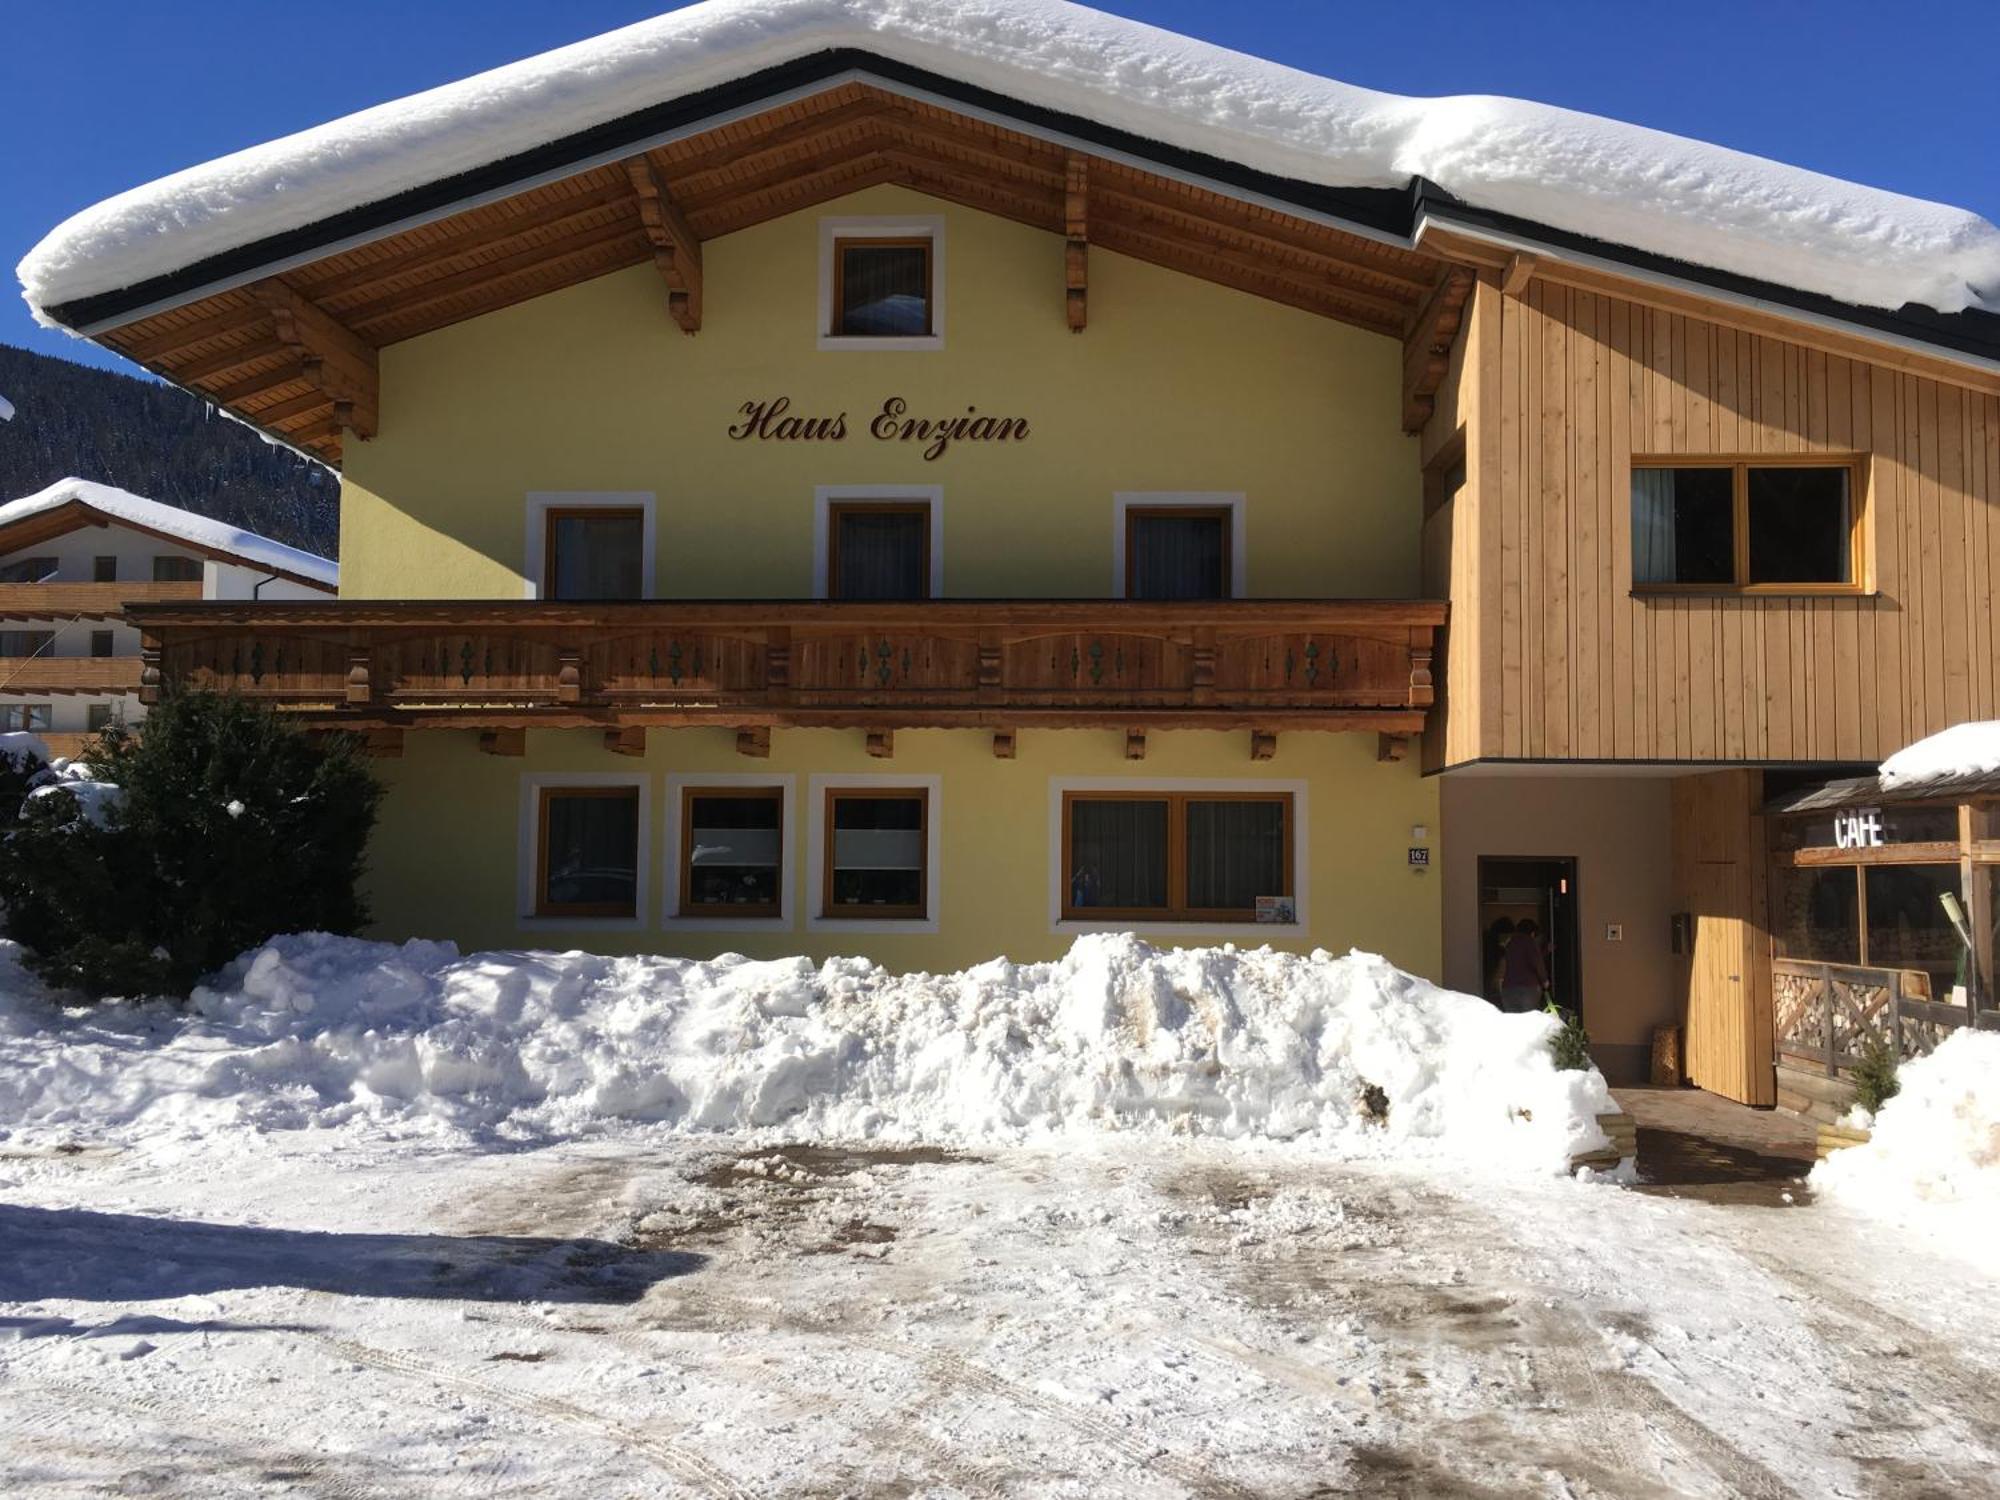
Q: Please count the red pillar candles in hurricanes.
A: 0